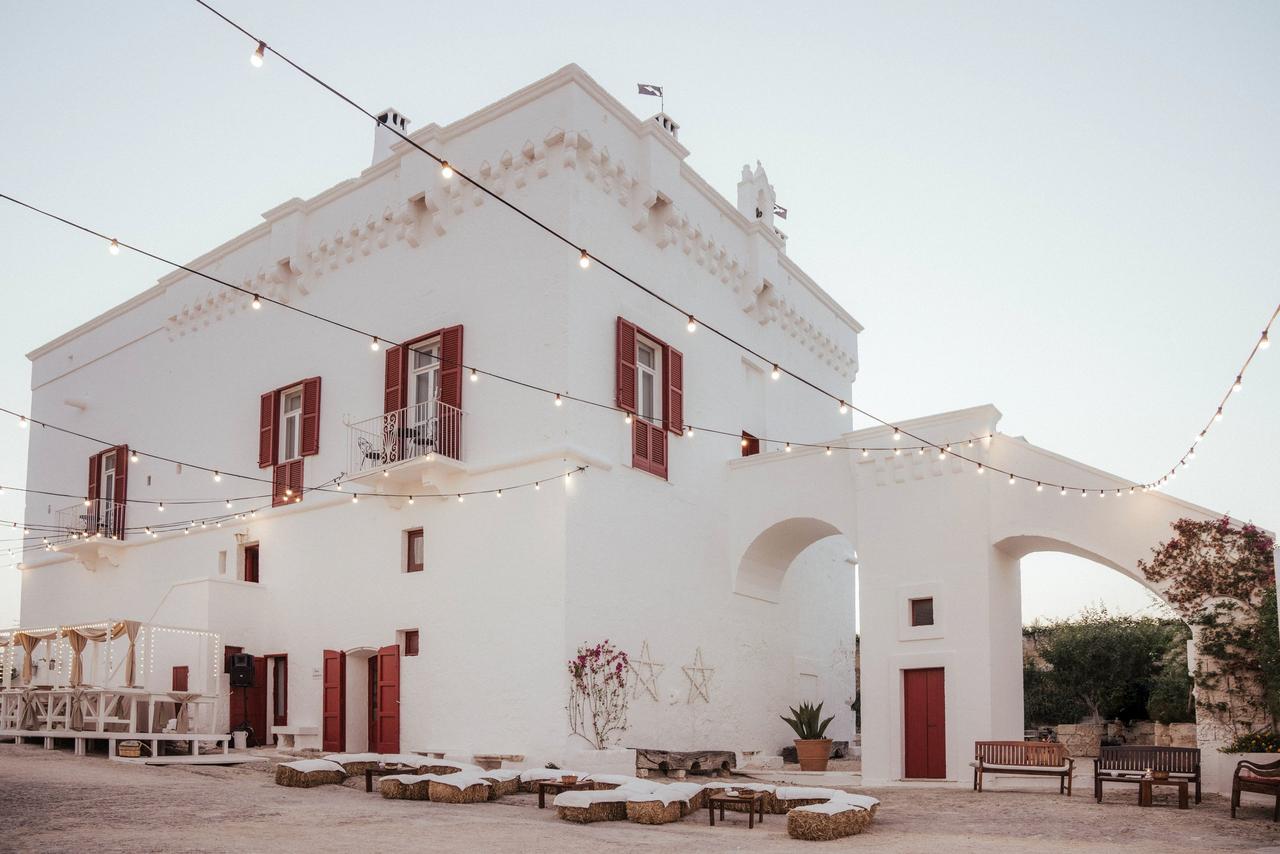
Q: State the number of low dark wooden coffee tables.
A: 4